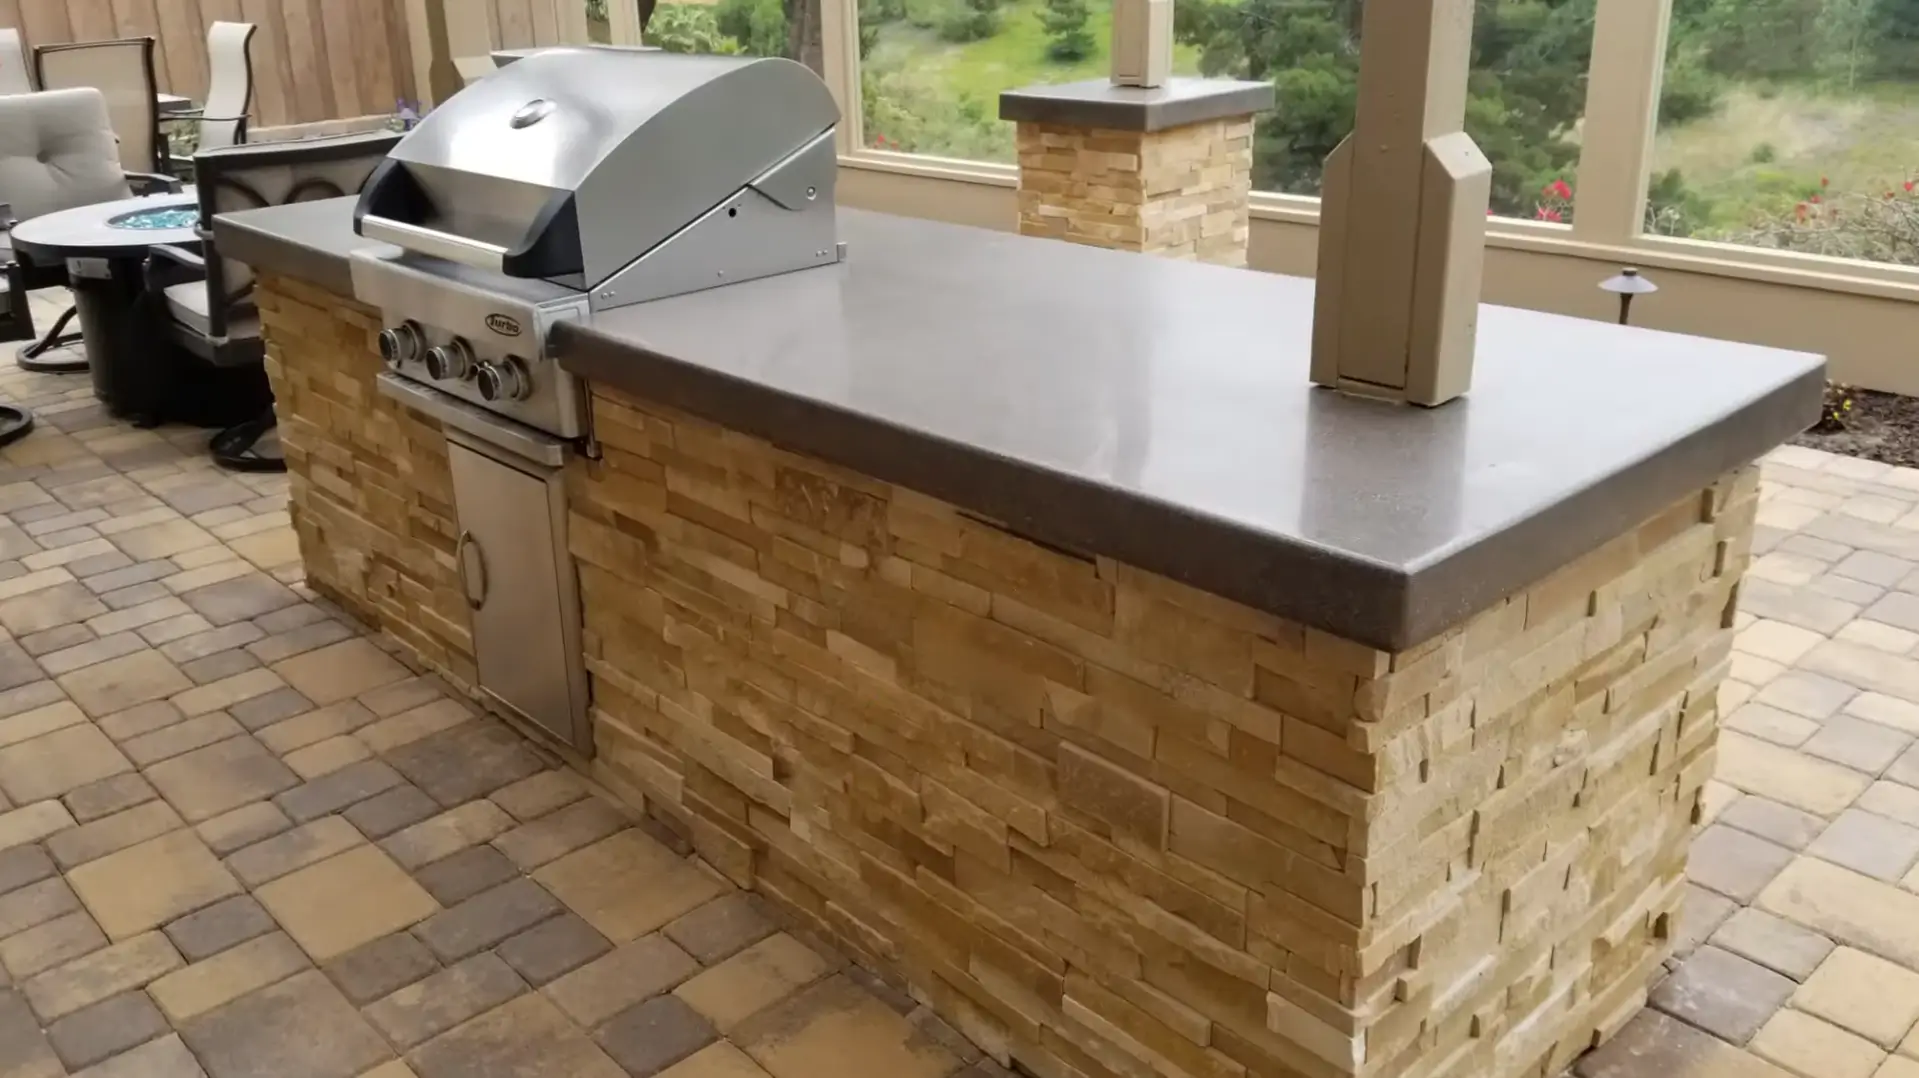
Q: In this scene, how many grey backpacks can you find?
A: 0